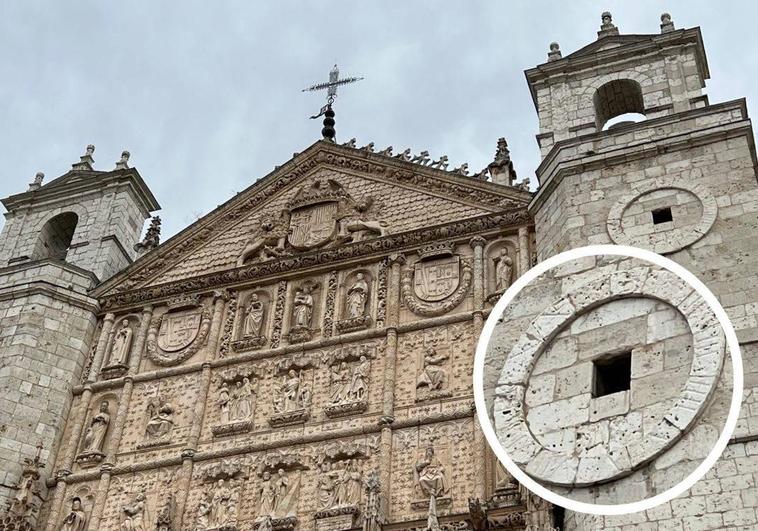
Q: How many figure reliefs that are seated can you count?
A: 4